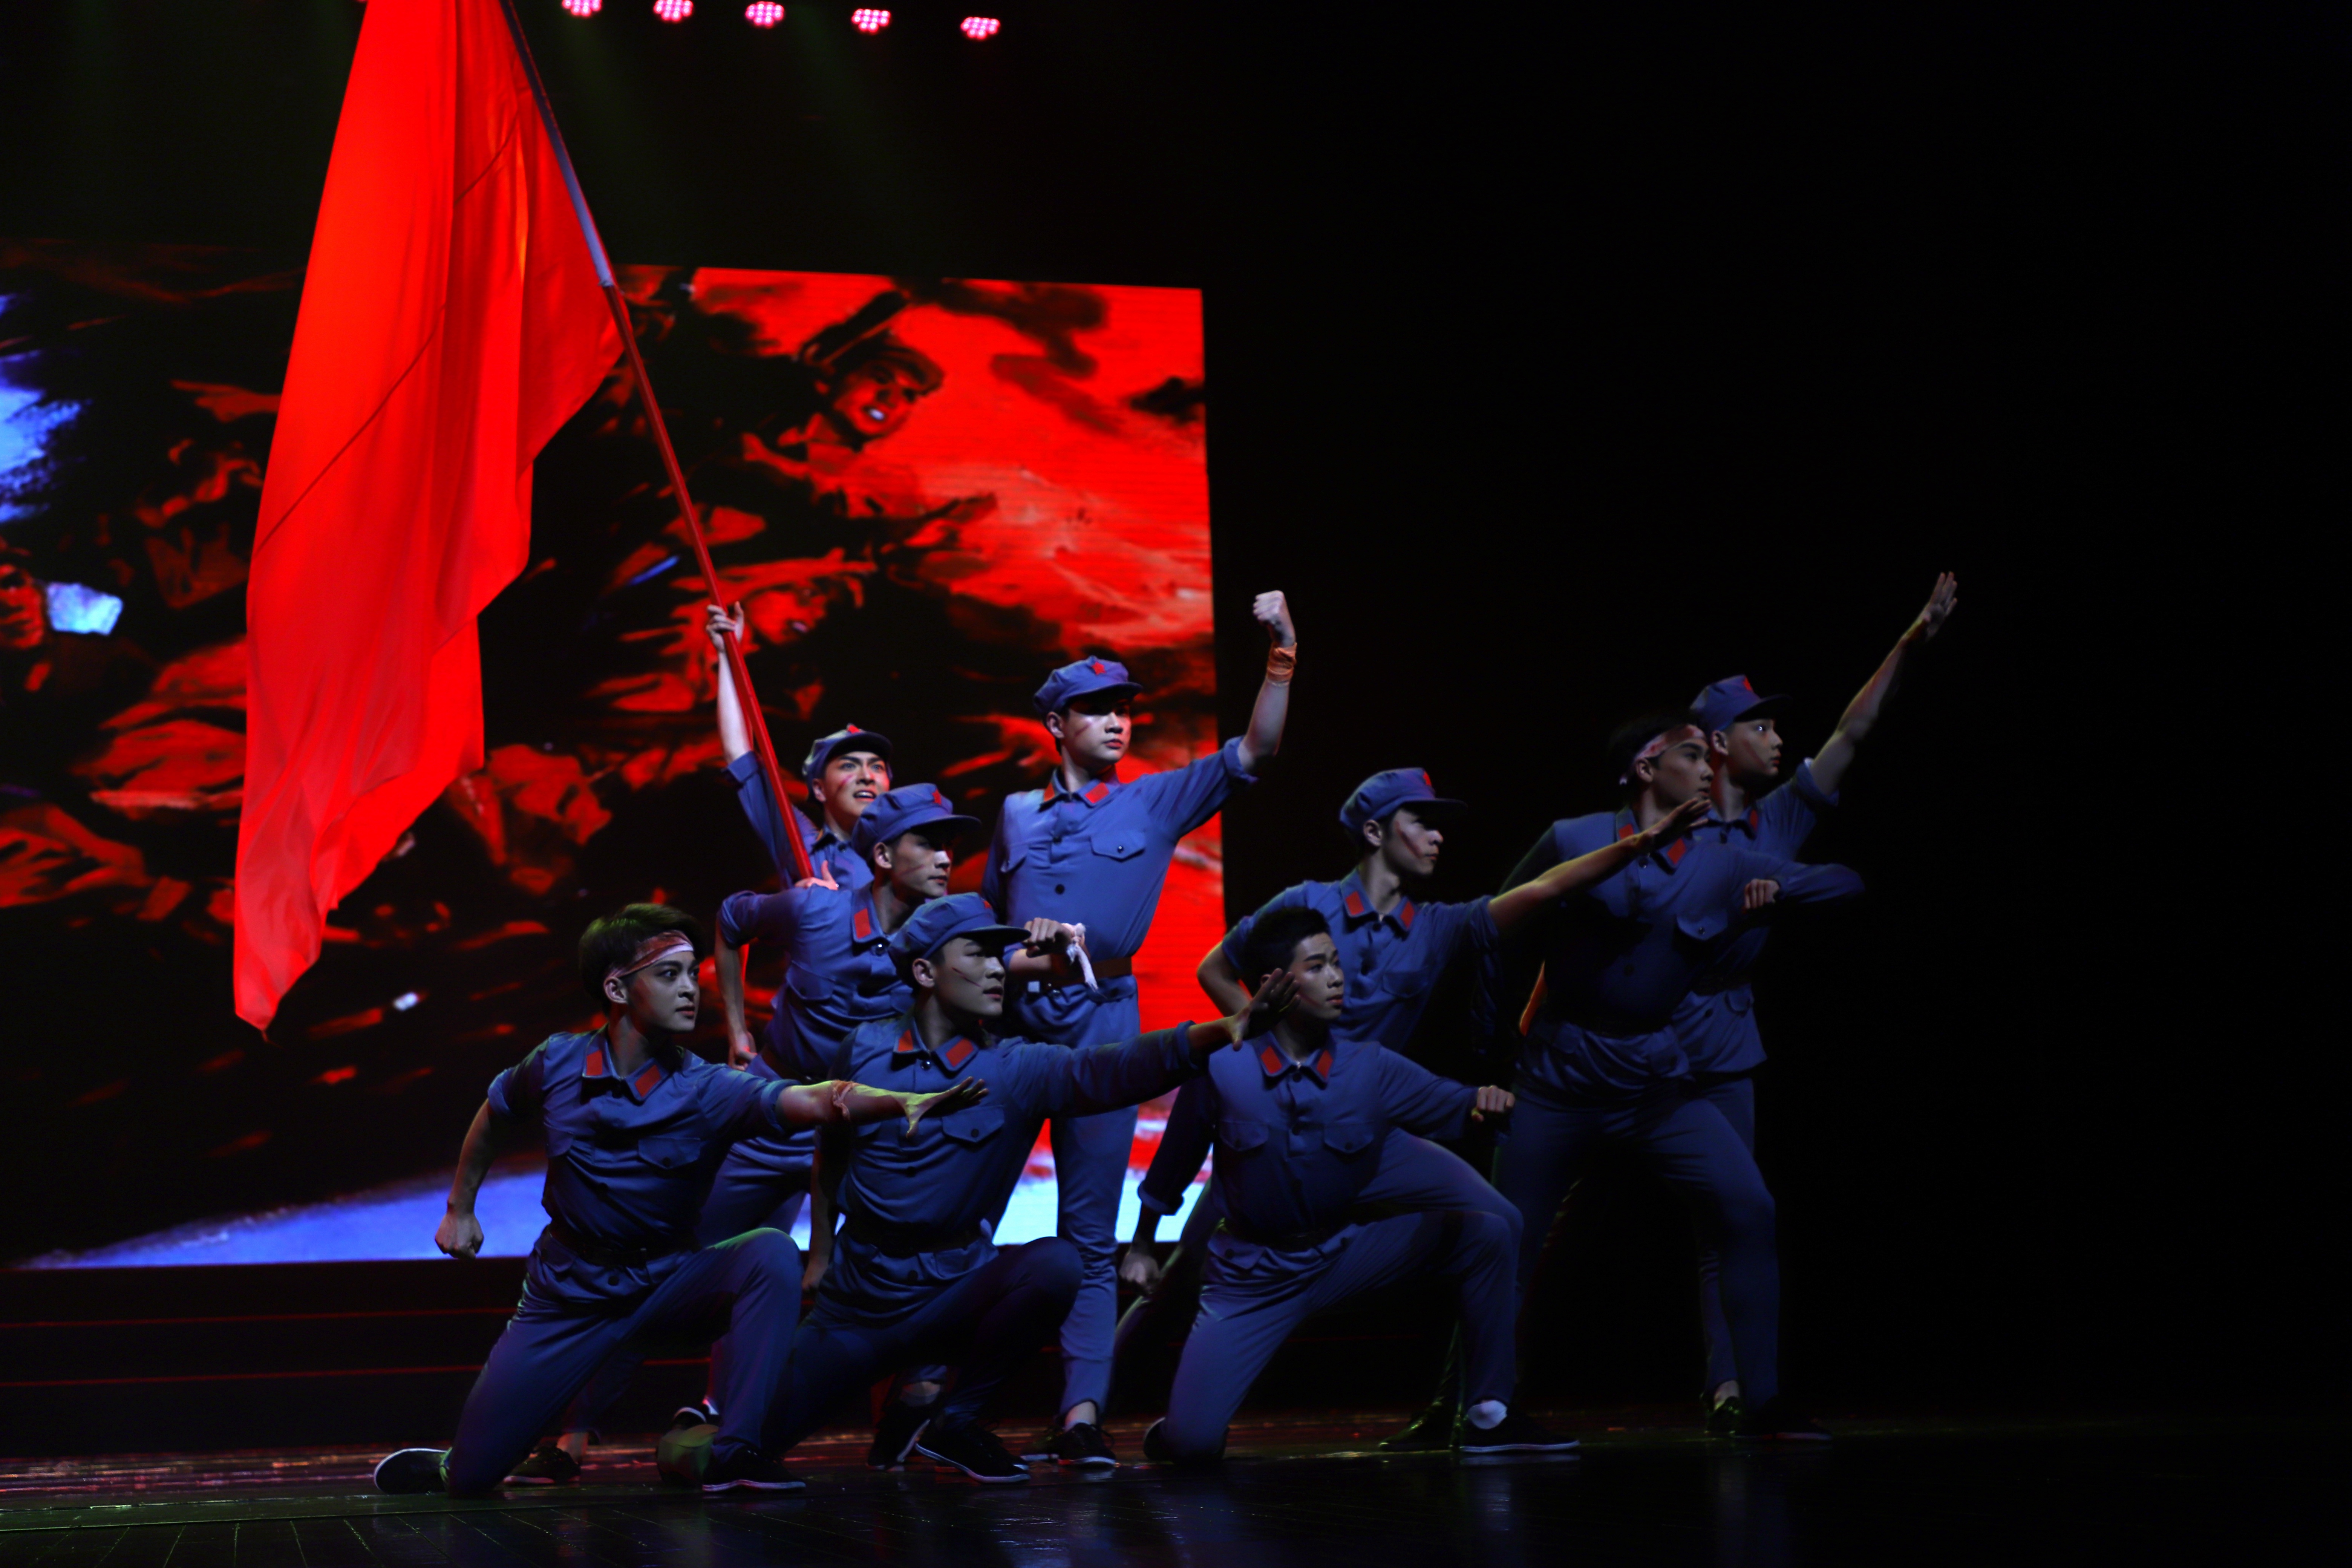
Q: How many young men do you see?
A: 9